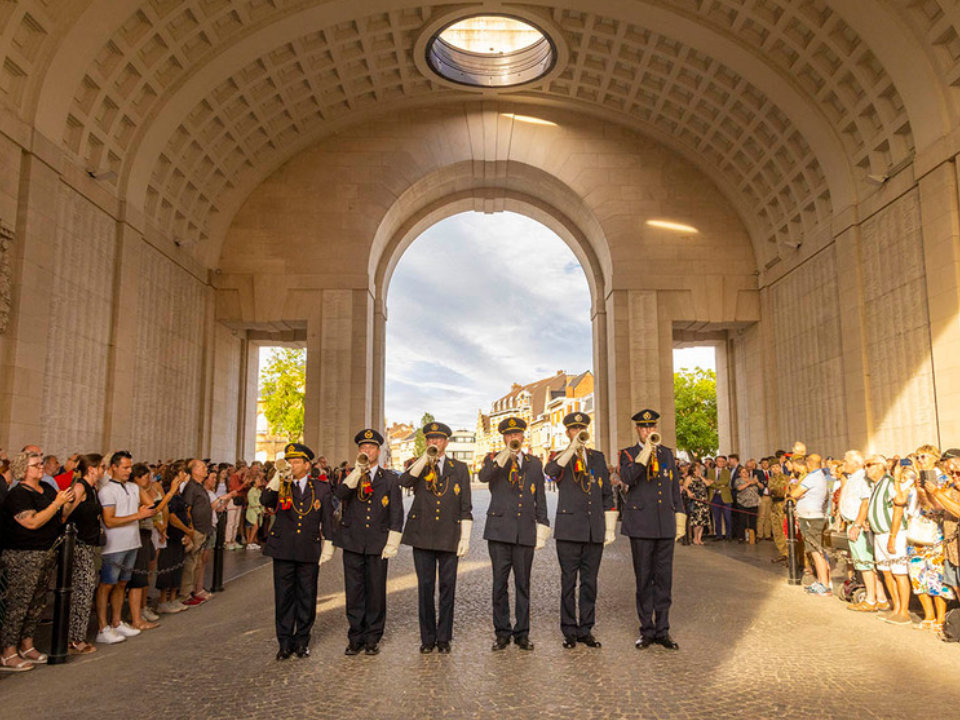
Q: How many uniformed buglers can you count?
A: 6